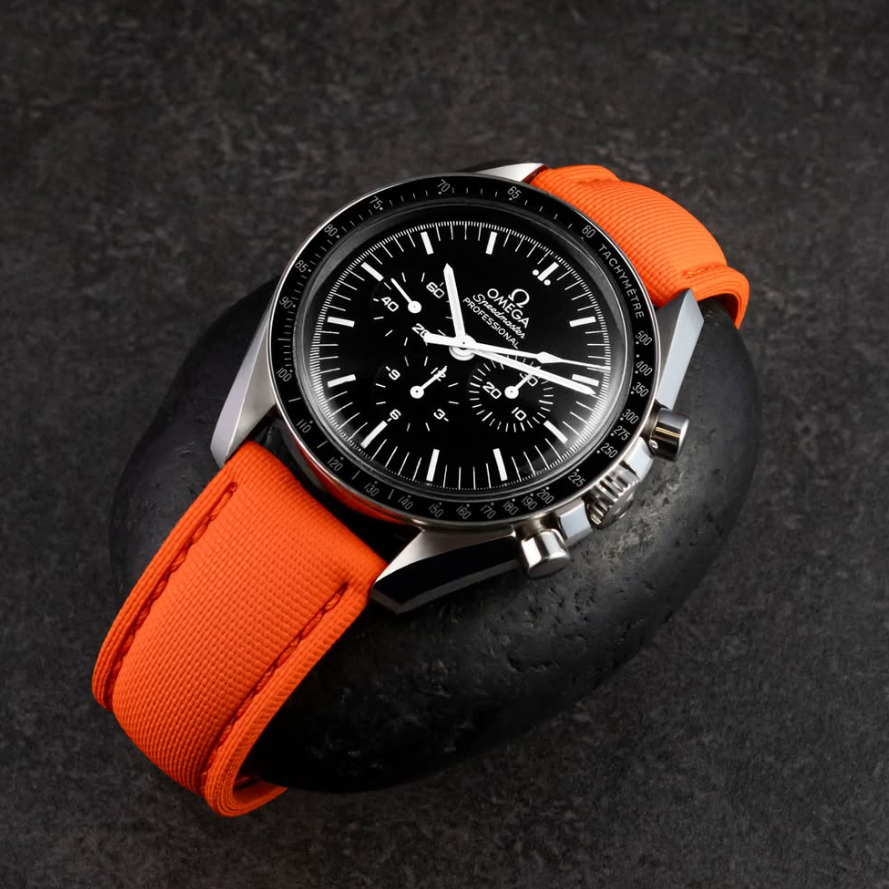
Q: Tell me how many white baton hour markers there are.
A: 12